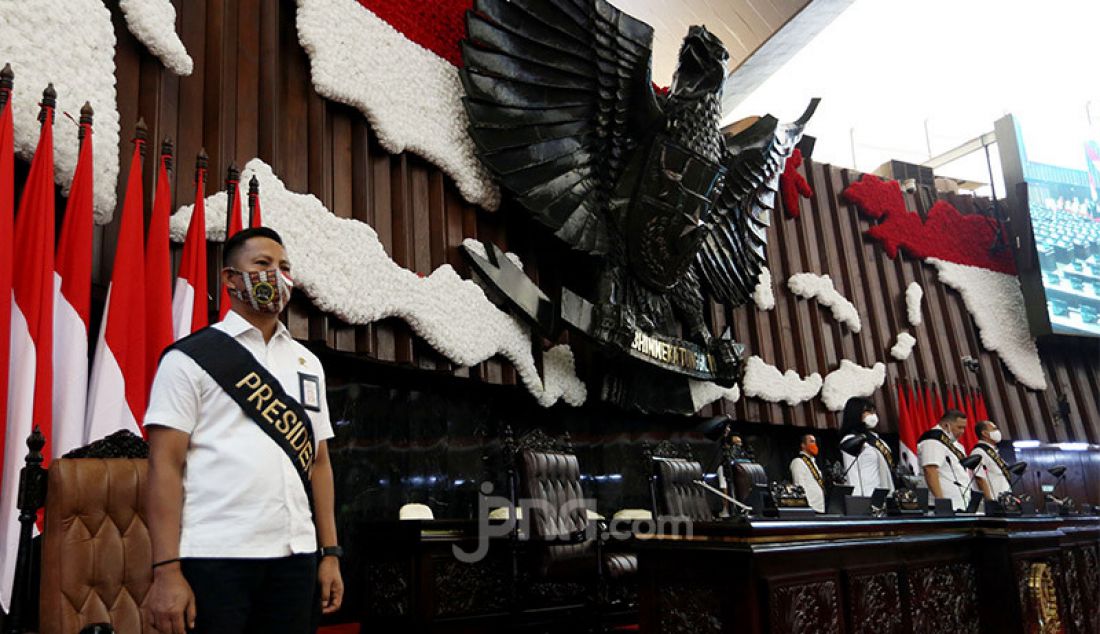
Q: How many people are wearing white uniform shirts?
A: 5